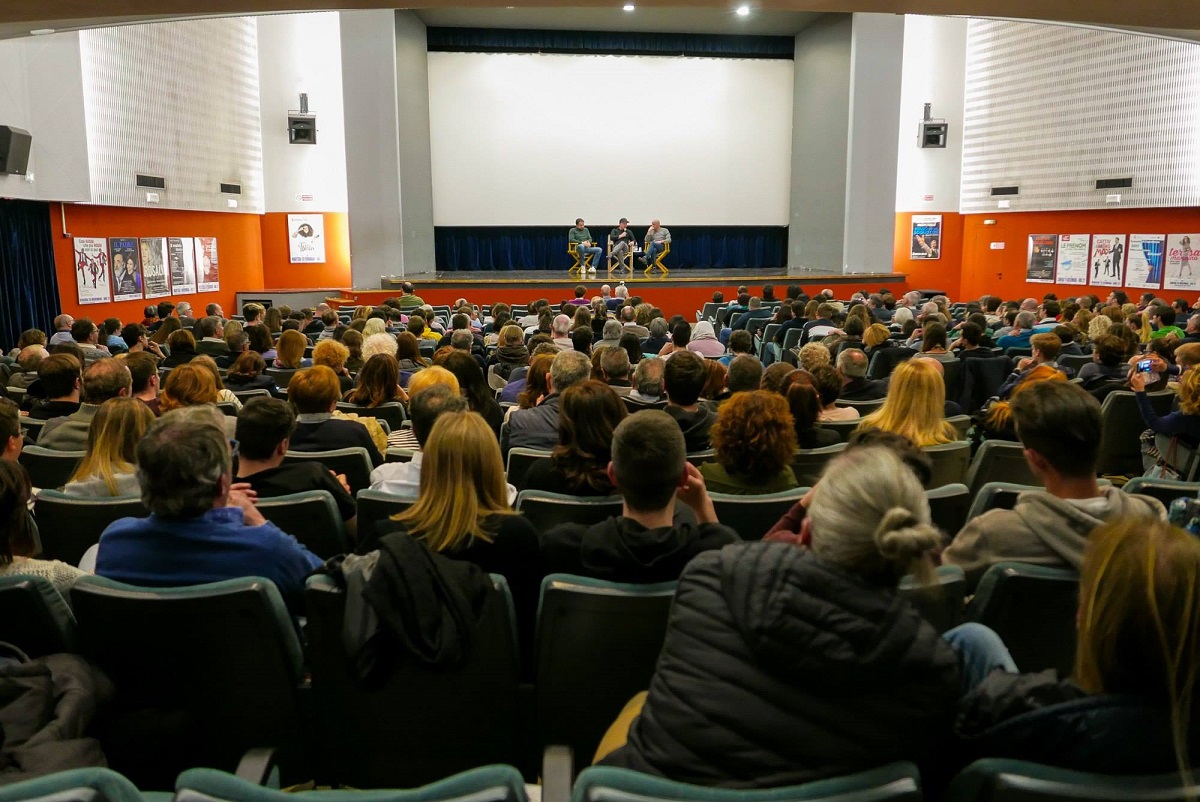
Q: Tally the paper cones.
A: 0